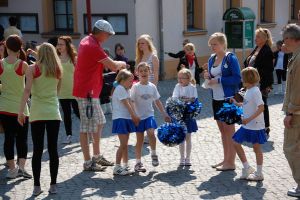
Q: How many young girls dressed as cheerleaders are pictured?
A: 4